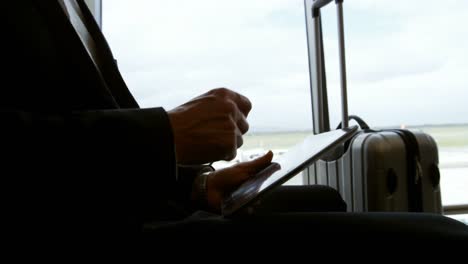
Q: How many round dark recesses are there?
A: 2